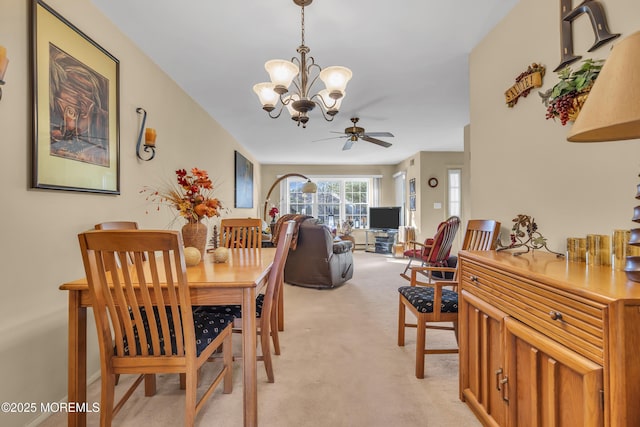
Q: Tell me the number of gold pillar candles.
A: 3